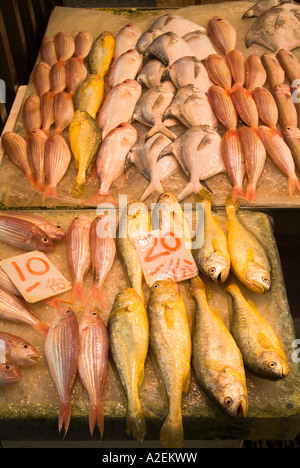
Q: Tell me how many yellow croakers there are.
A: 11